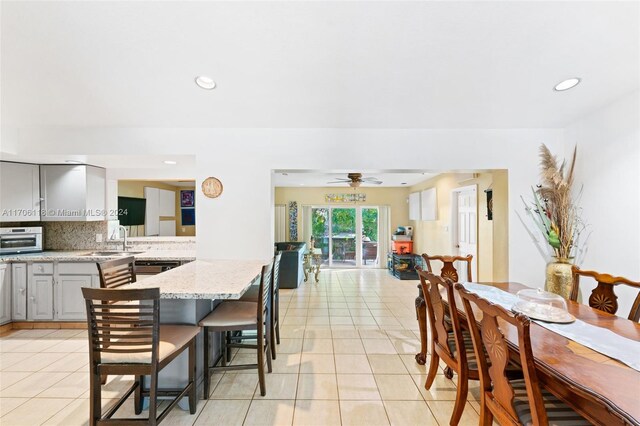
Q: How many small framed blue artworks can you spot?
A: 2